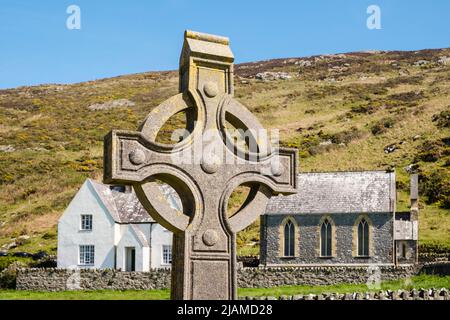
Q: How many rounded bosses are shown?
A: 5